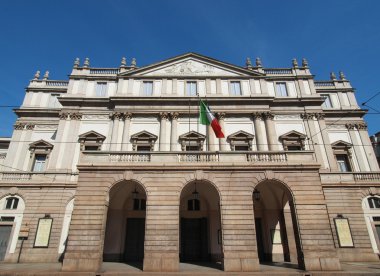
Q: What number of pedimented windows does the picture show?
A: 7